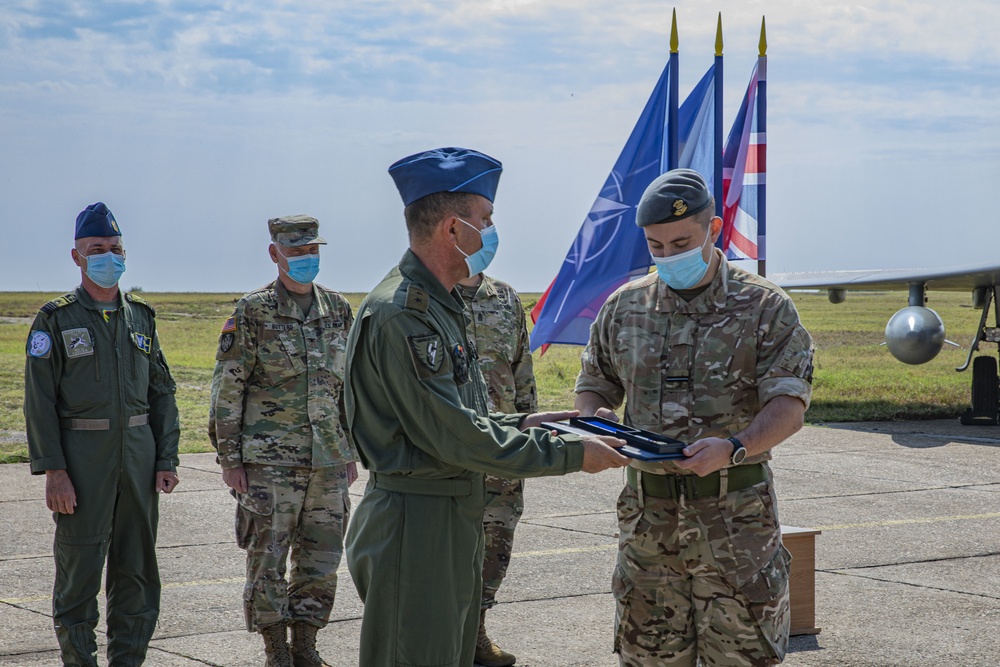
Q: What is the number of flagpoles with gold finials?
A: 3